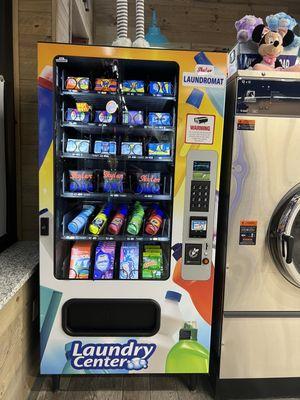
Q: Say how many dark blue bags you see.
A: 3